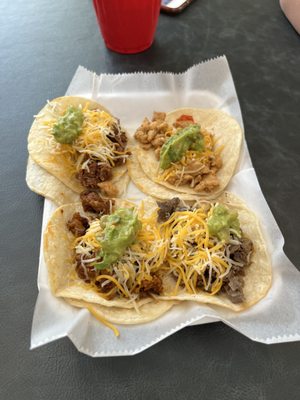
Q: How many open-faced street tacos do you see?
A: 4